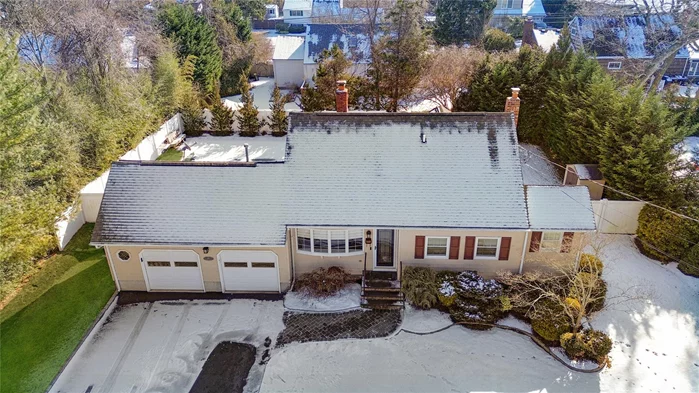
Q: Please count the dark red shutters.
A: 6